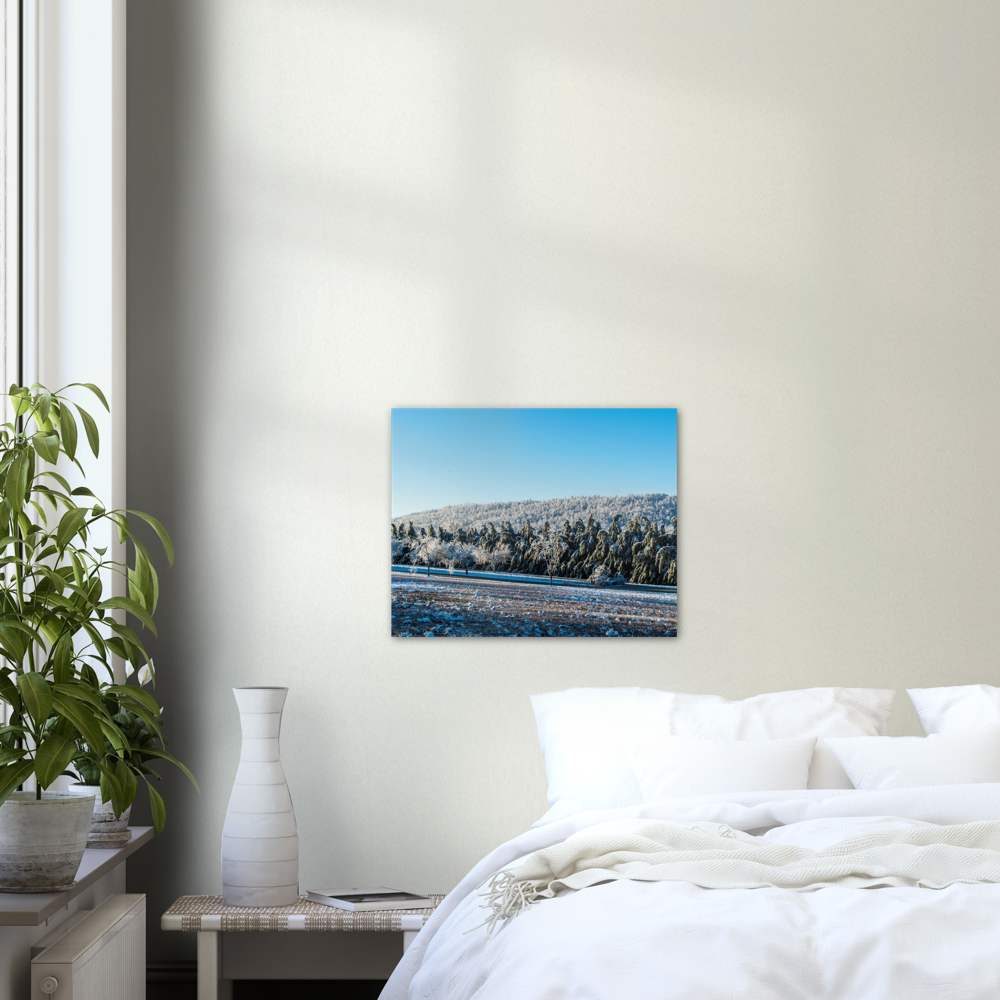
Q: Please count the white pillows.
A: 4